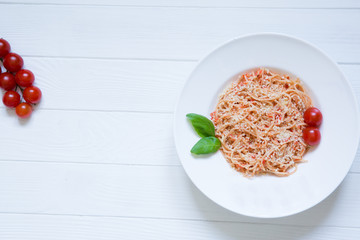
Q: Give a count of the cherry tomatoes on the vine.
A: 7